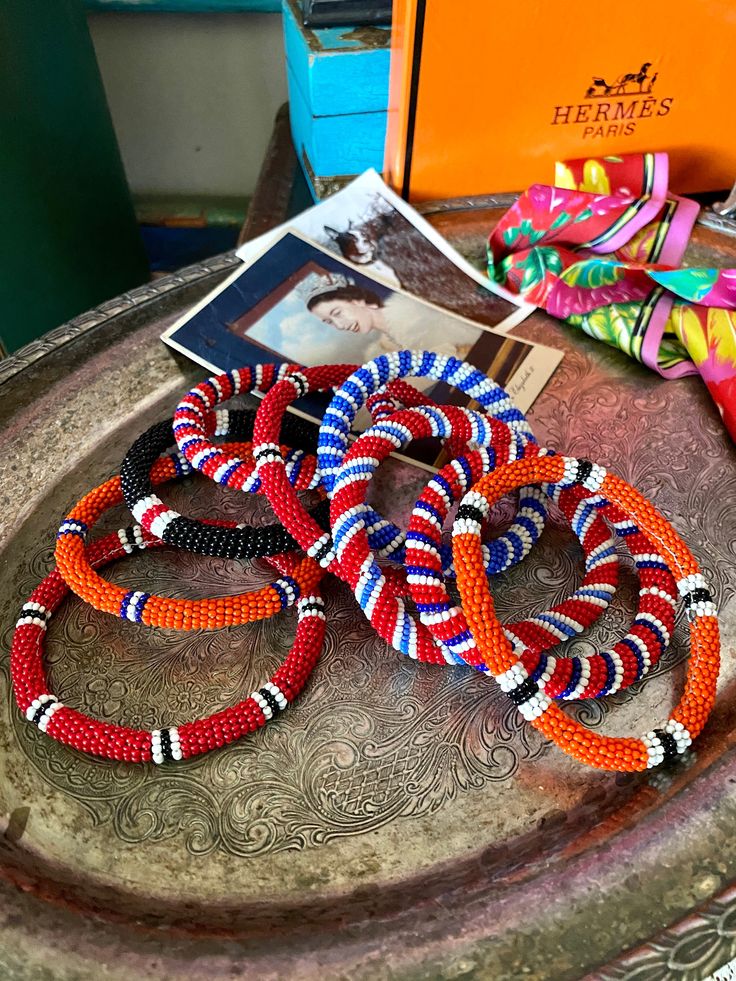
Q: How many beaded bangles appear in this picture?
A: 9